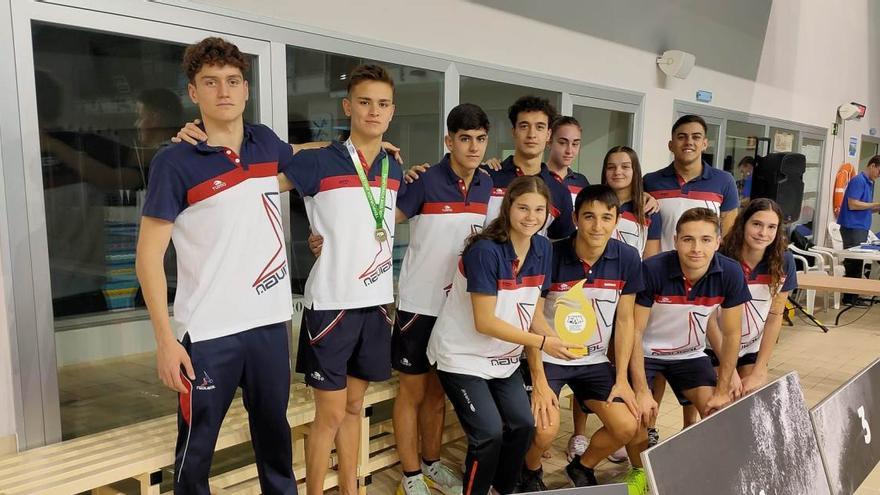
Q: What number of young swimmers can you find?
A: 11